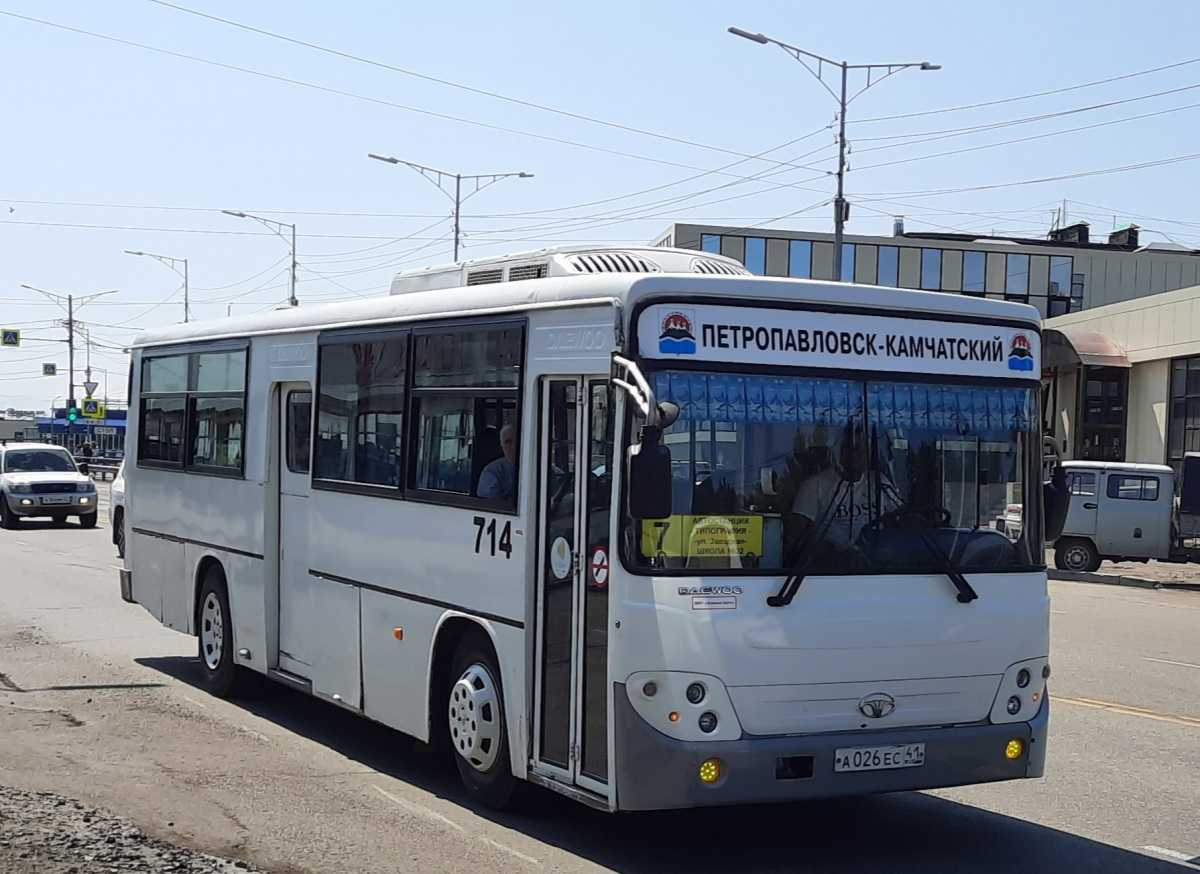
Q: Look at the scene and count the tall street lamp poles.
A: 5